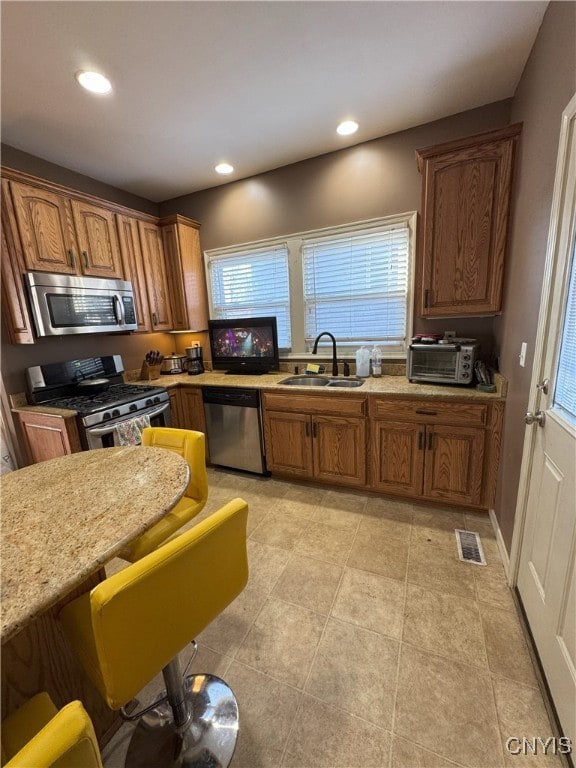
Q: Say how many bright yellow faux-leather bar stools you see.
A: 3